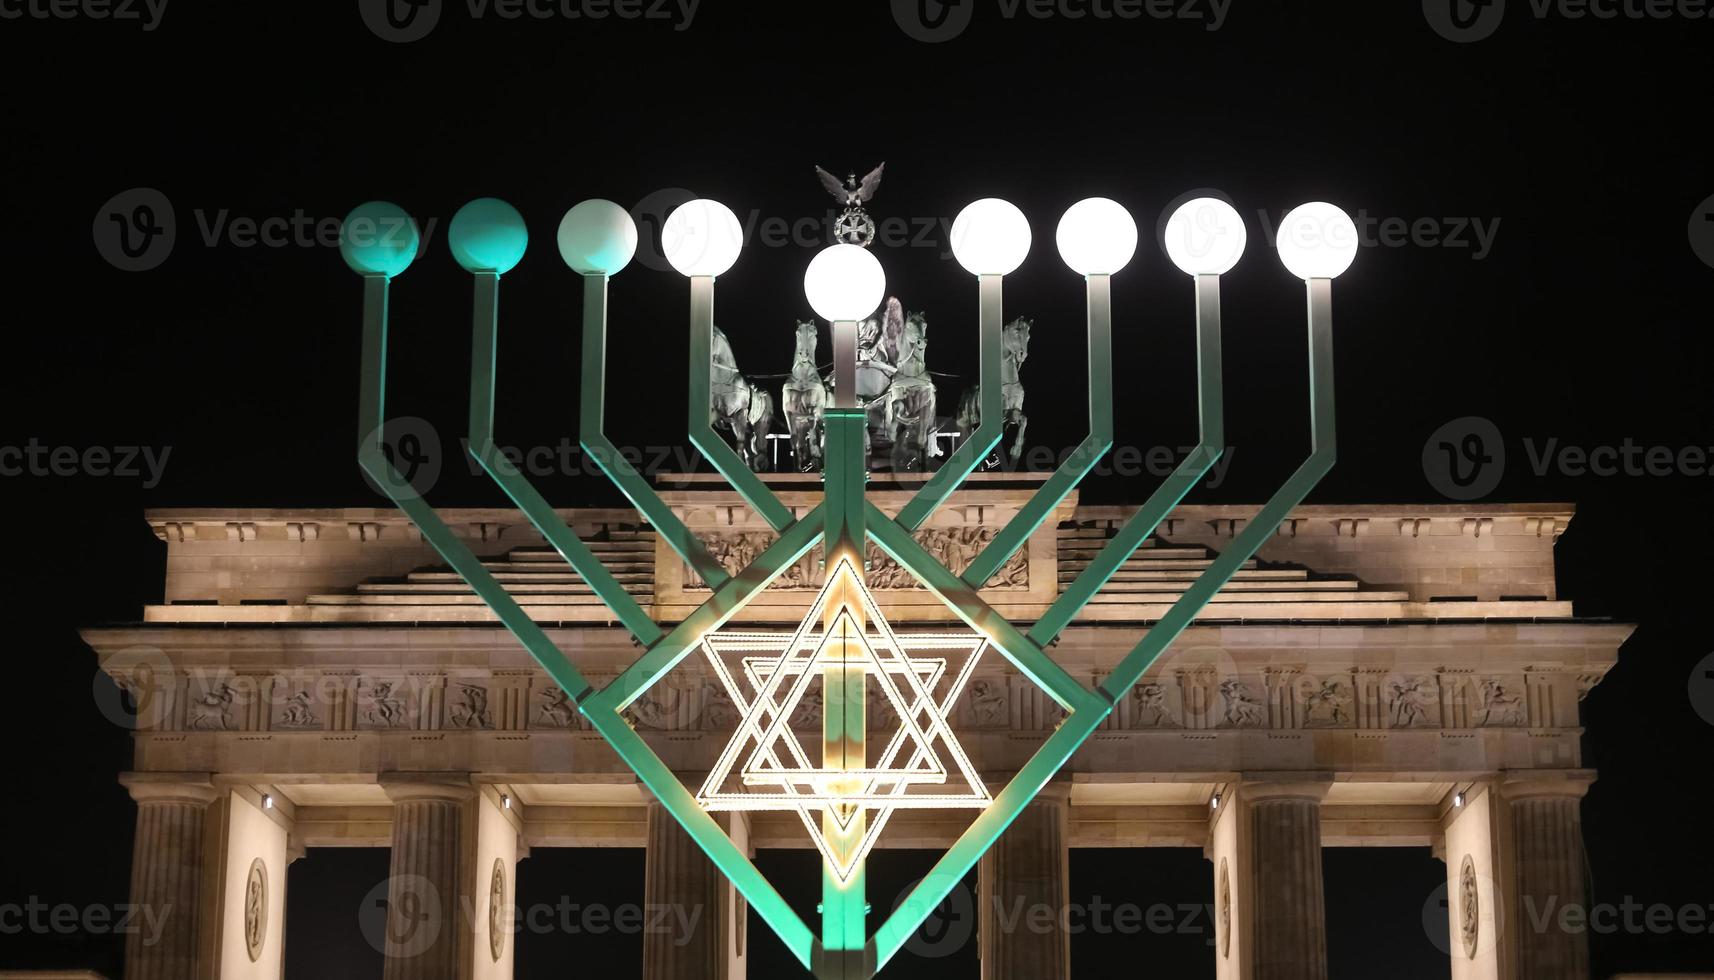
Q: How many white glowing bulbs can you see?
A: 6